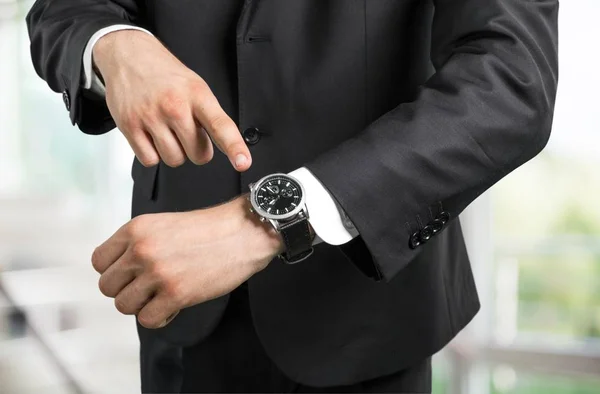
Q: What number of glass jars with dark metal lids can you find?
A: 0